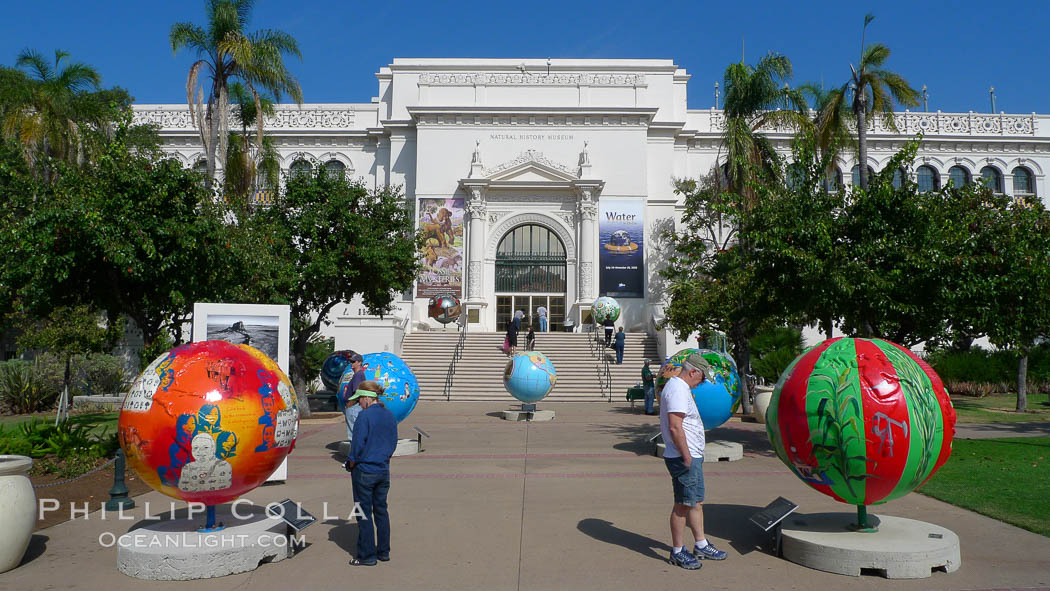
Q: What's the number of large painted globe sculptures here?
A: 8